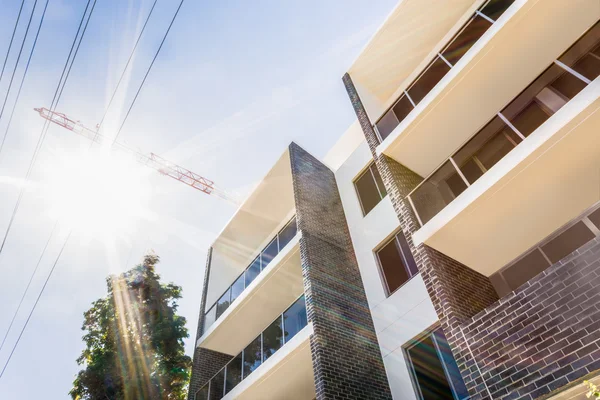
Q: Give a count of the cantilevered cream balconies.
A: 4